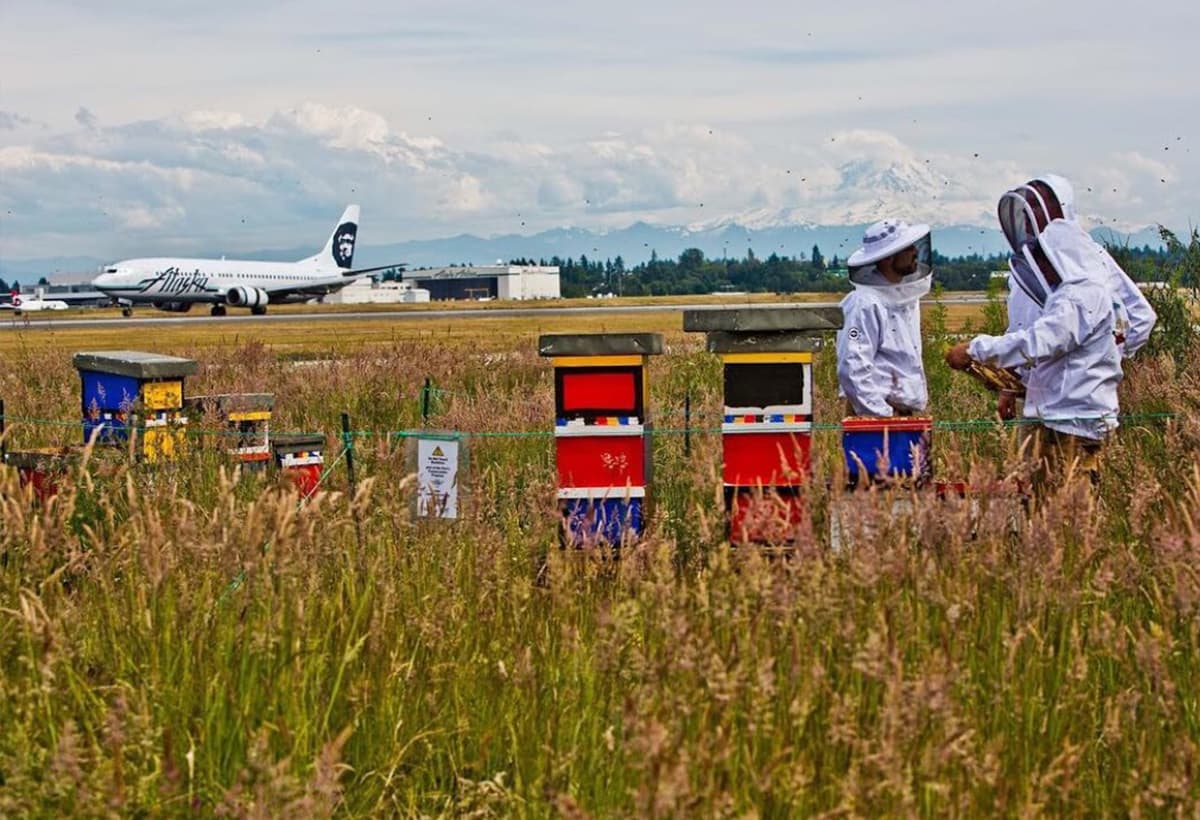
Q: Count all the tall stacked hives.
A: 2